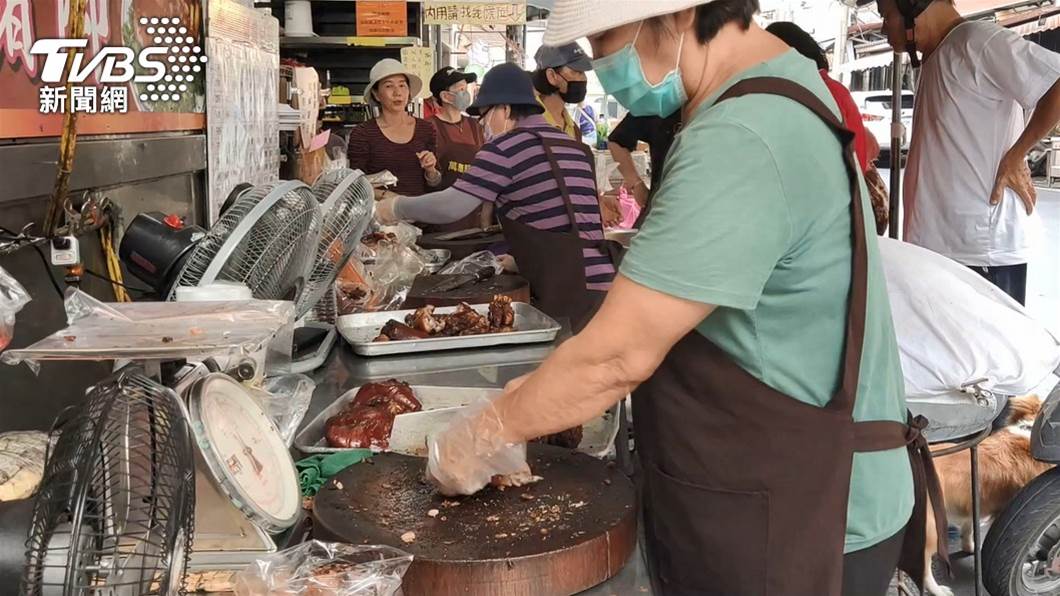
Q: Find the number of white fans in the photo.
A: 2